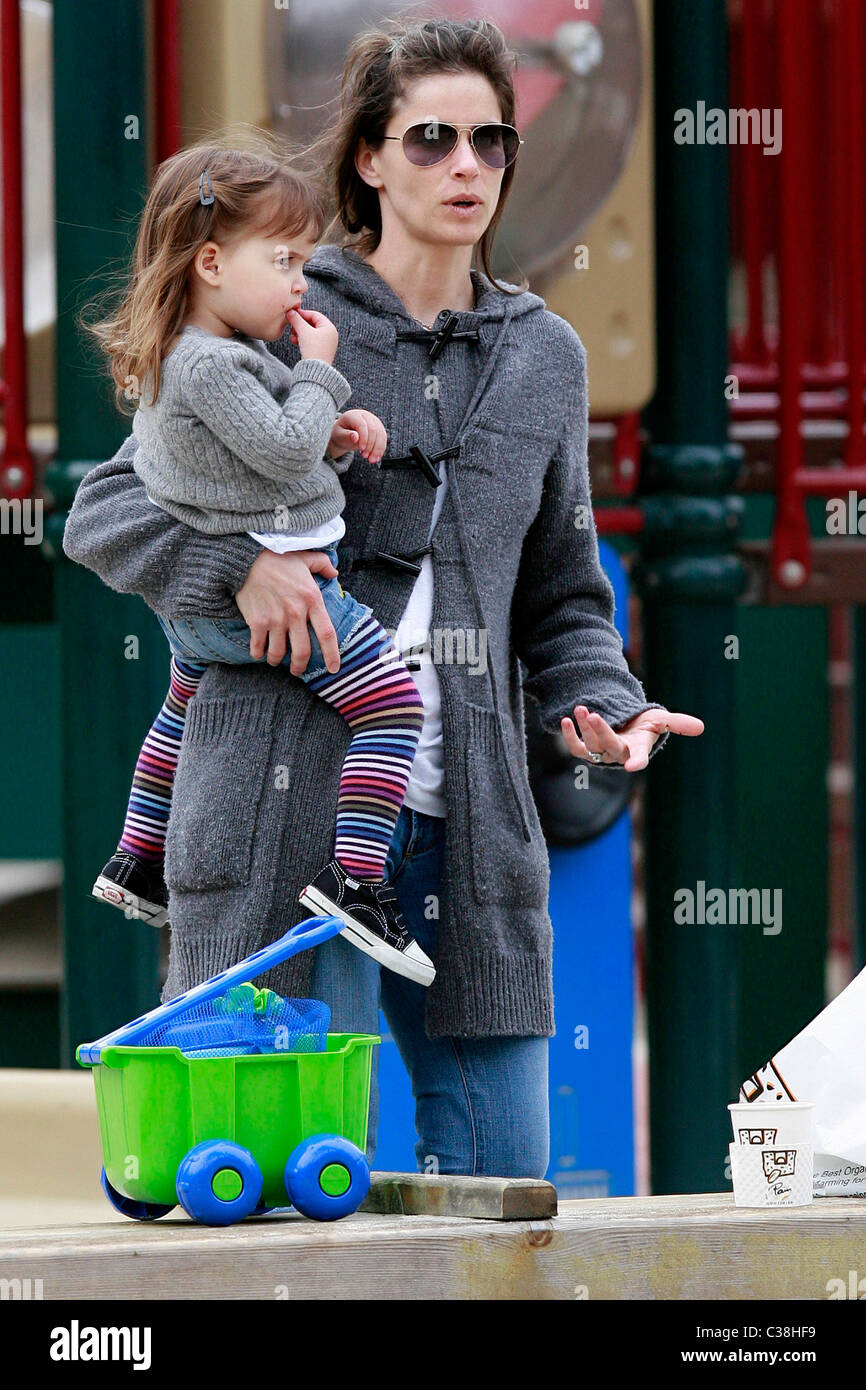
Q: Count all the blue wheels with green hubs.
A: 2